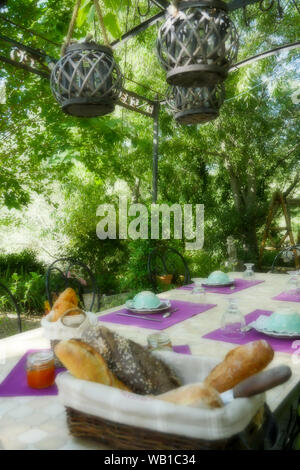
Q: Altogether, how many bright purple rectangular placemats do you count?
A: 5